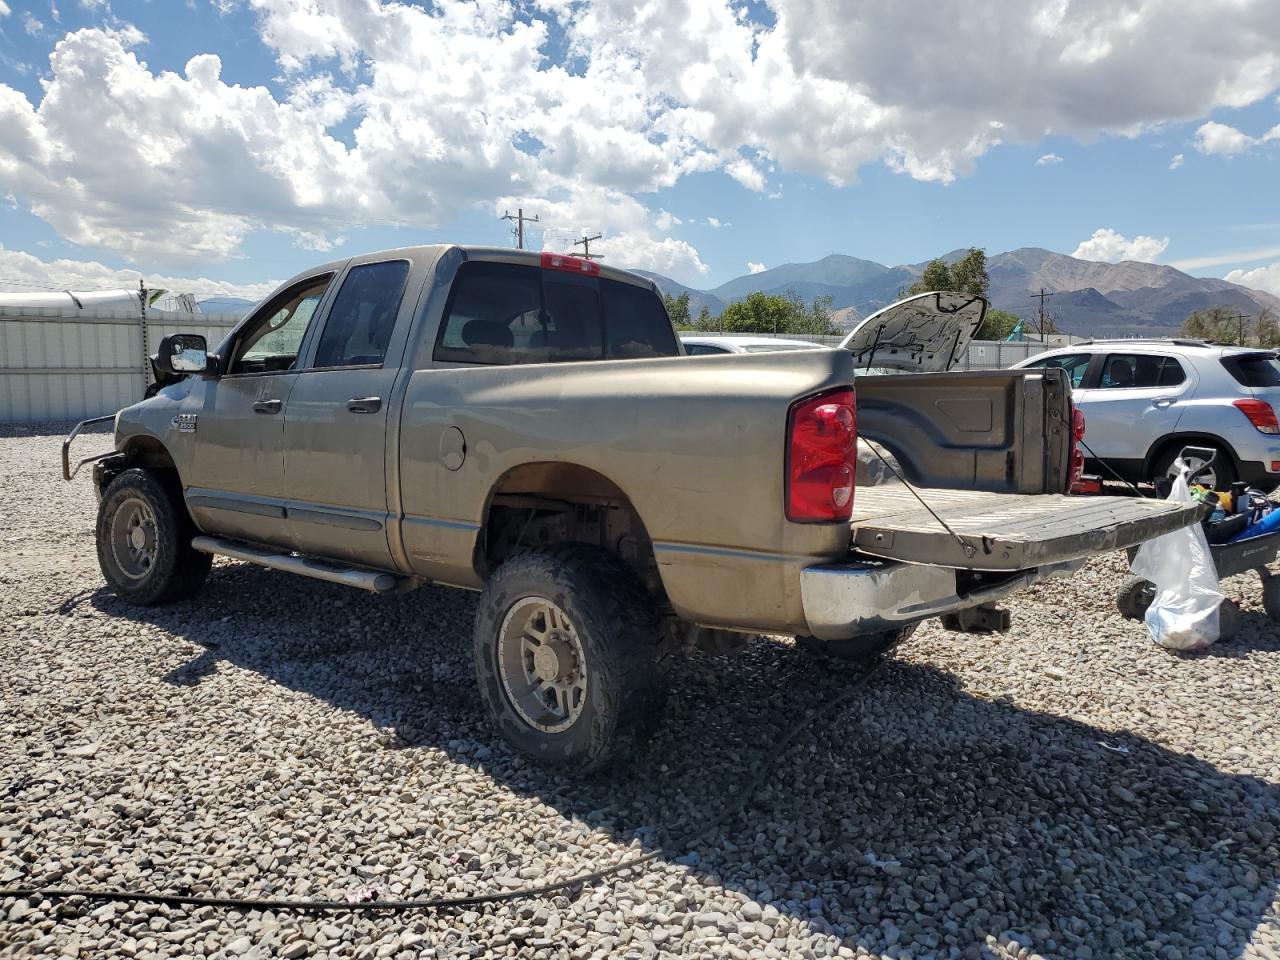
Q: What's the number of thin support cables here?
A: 2